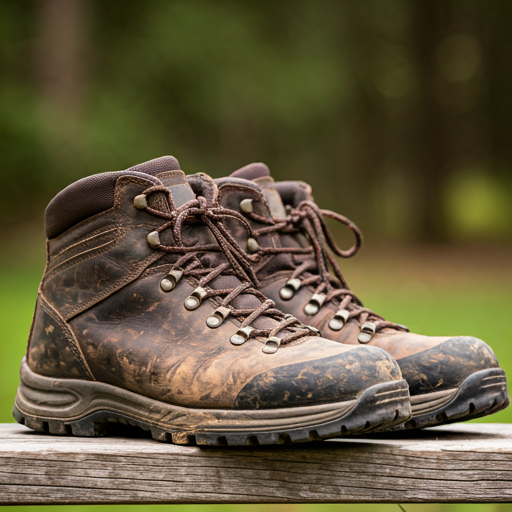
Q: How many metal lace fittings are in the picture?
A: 13